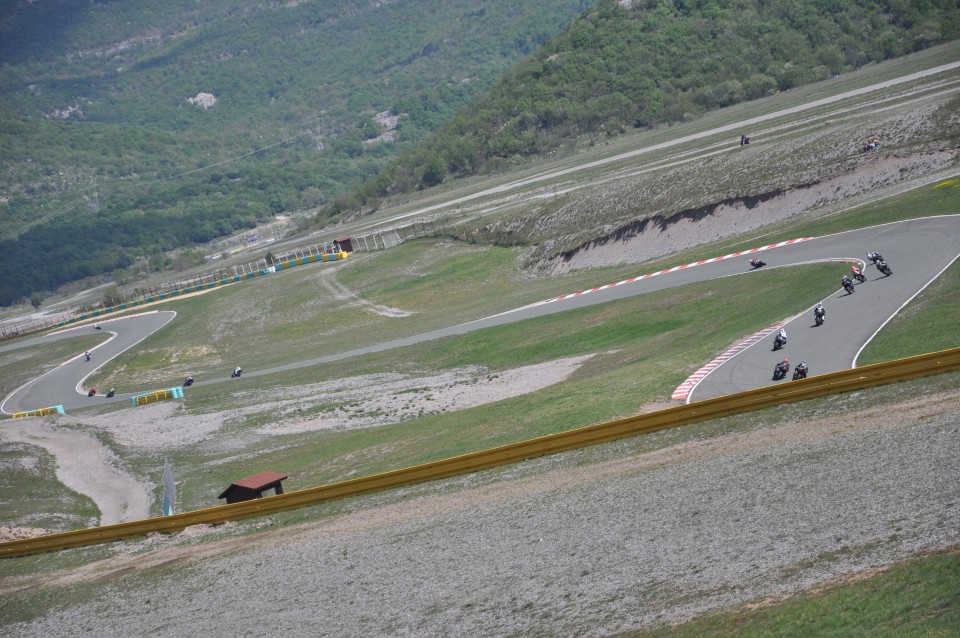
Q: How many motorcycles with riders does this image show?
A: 15